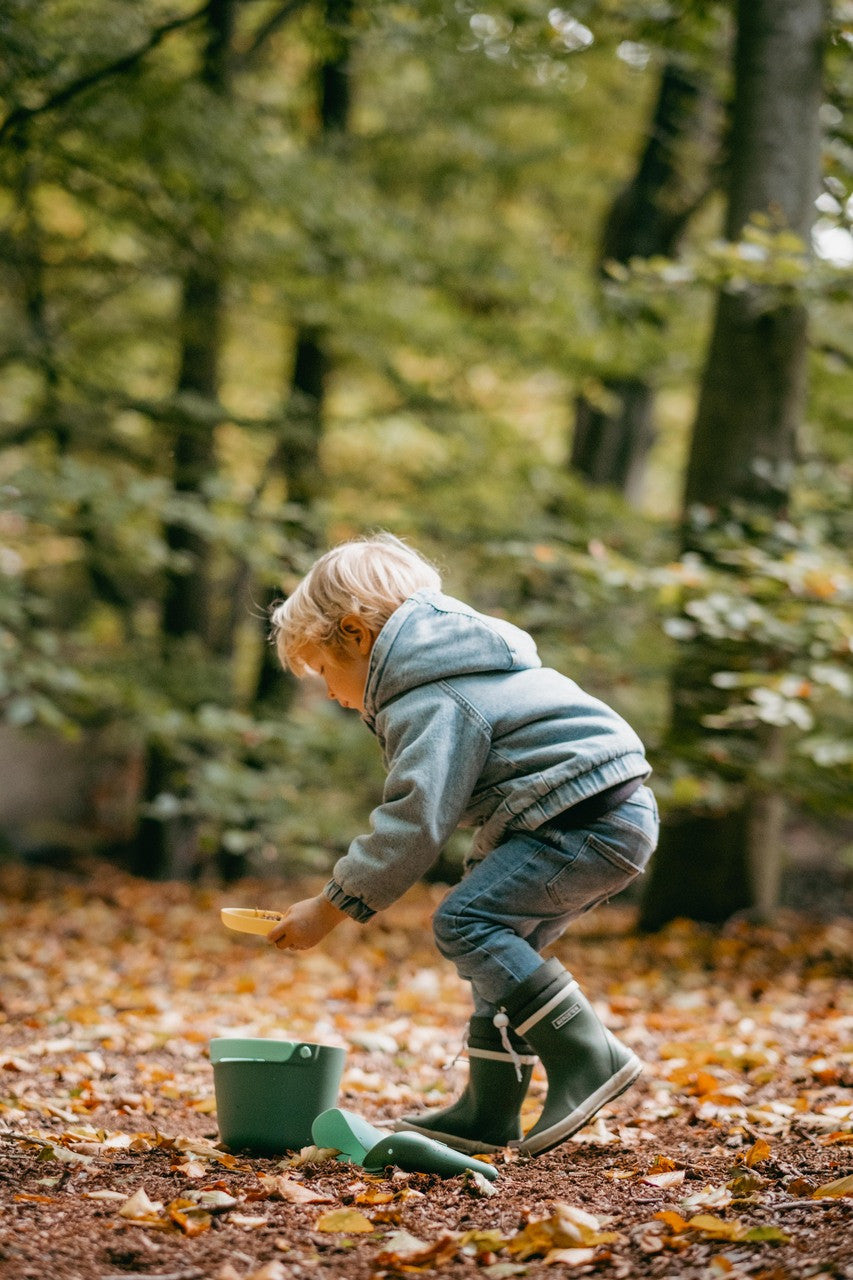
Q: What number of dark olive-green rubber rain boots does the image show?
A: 2